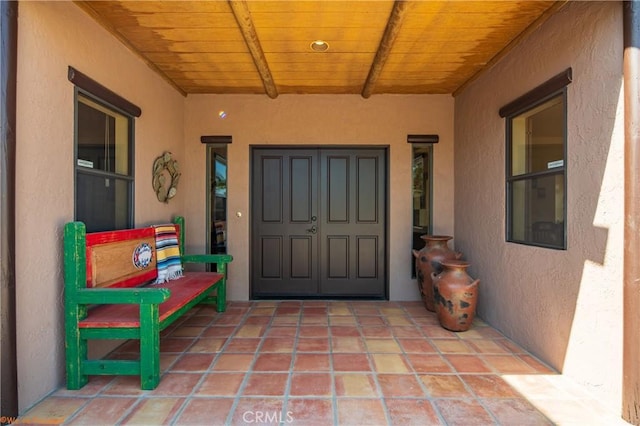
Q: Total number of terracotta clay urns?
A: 2